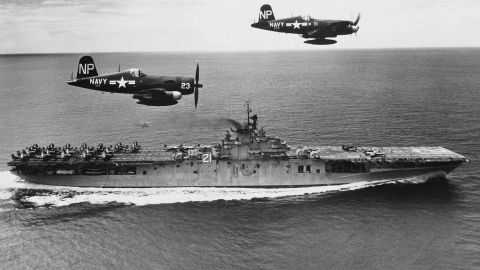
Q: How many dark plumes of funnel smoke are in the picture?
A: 1